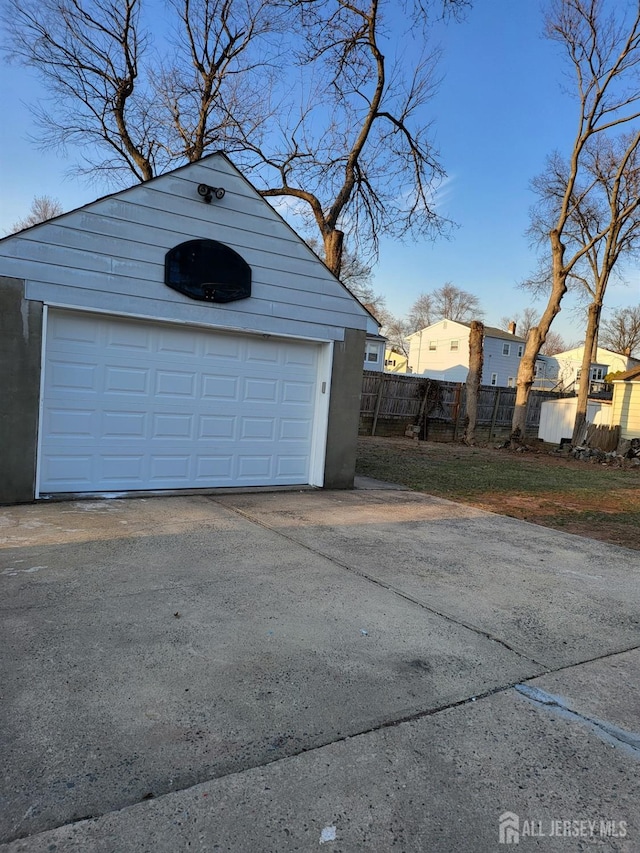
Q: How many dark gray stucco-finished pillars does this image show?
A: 2